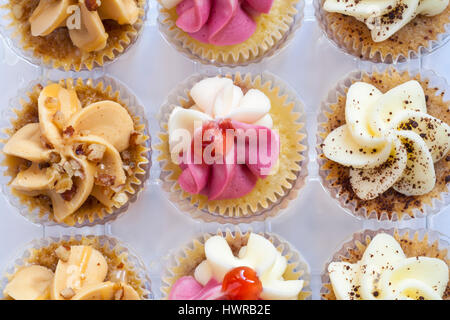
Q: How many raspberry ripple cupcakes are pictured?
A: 3